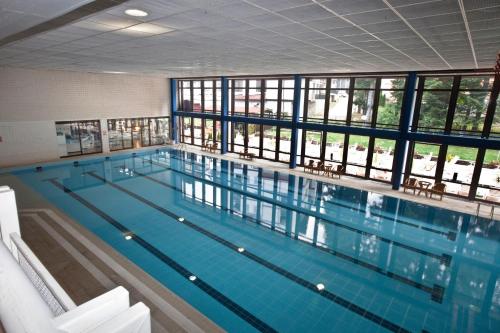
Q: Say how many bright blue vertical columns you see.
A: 4